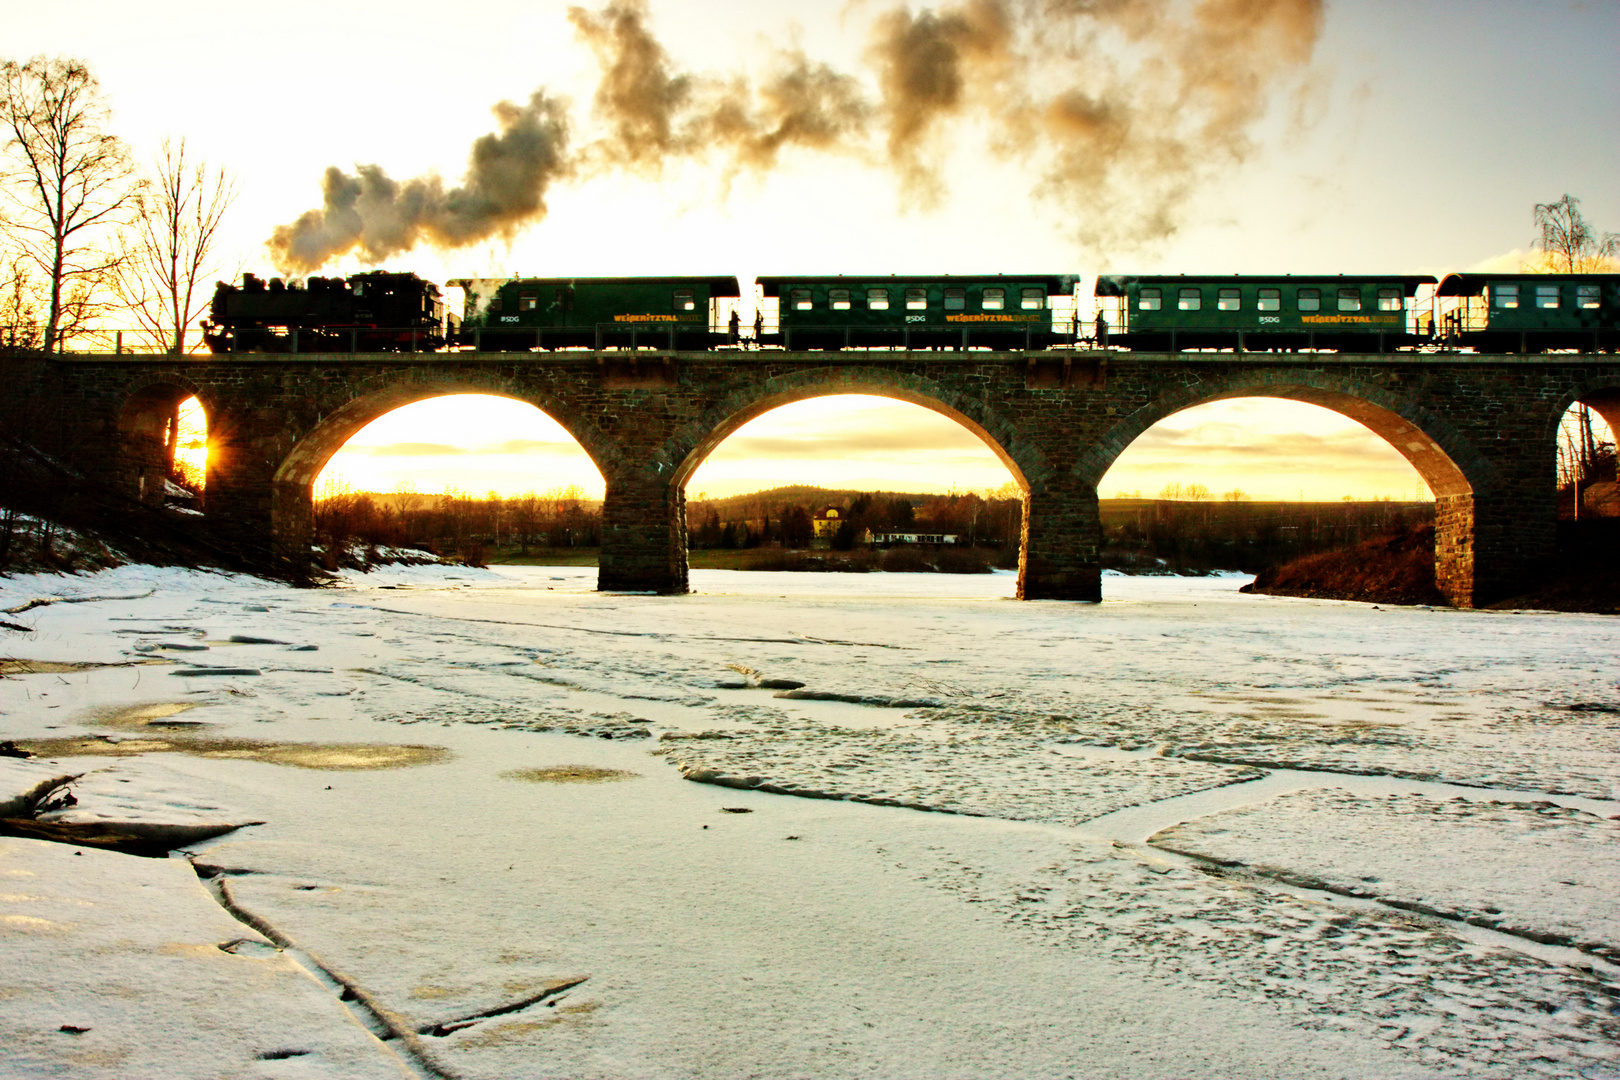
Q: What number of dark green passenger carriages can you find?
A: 4